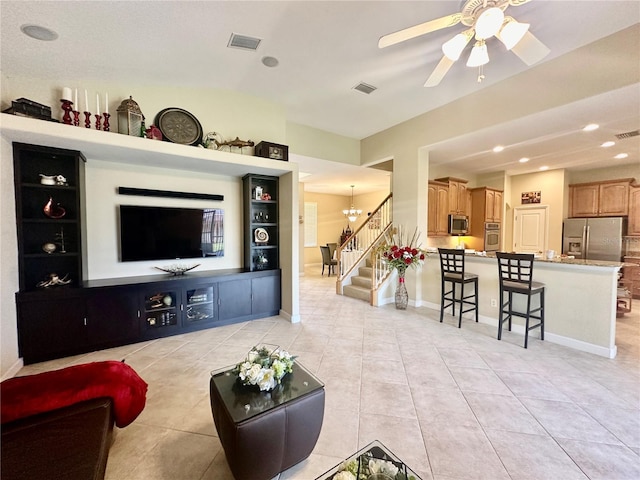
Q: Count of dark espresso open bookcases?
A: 2